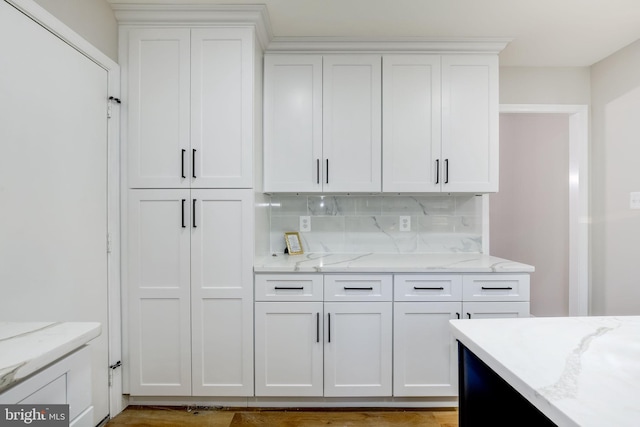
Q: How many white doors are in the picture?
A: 13